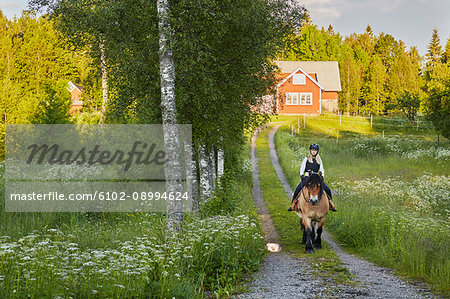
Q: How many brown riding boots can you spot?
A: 0